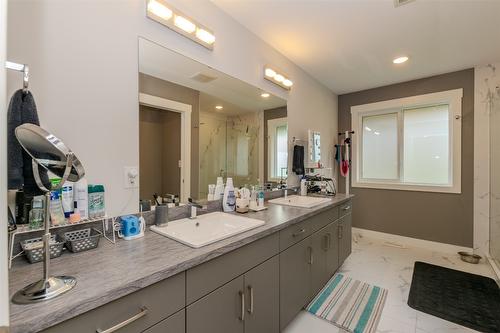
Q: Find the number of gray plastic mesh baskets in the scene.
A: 2